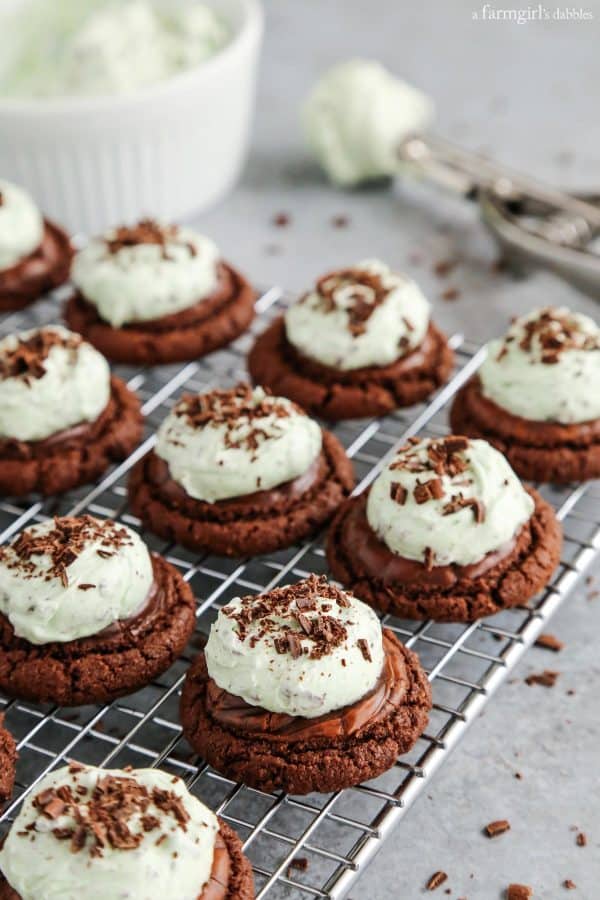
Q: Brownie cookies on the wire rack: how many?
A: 11